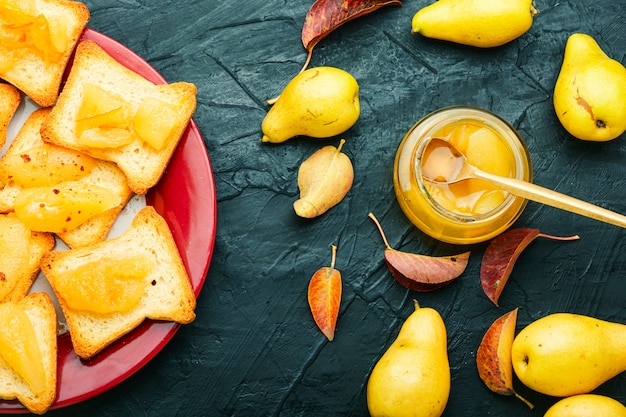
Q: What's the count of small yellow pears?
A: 6